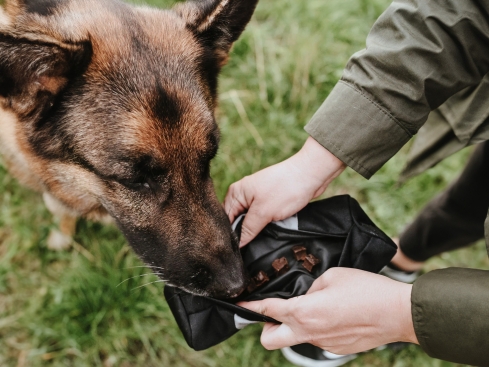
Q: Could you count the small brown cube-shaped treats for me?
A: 5